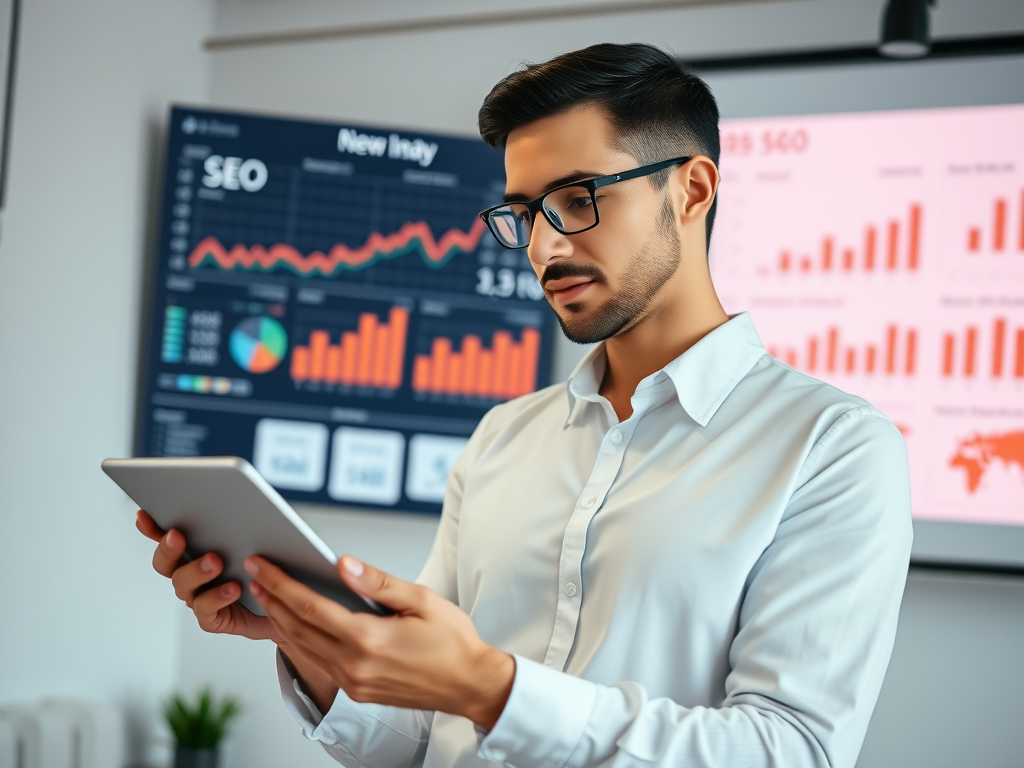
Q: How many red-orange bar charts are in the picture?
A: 6